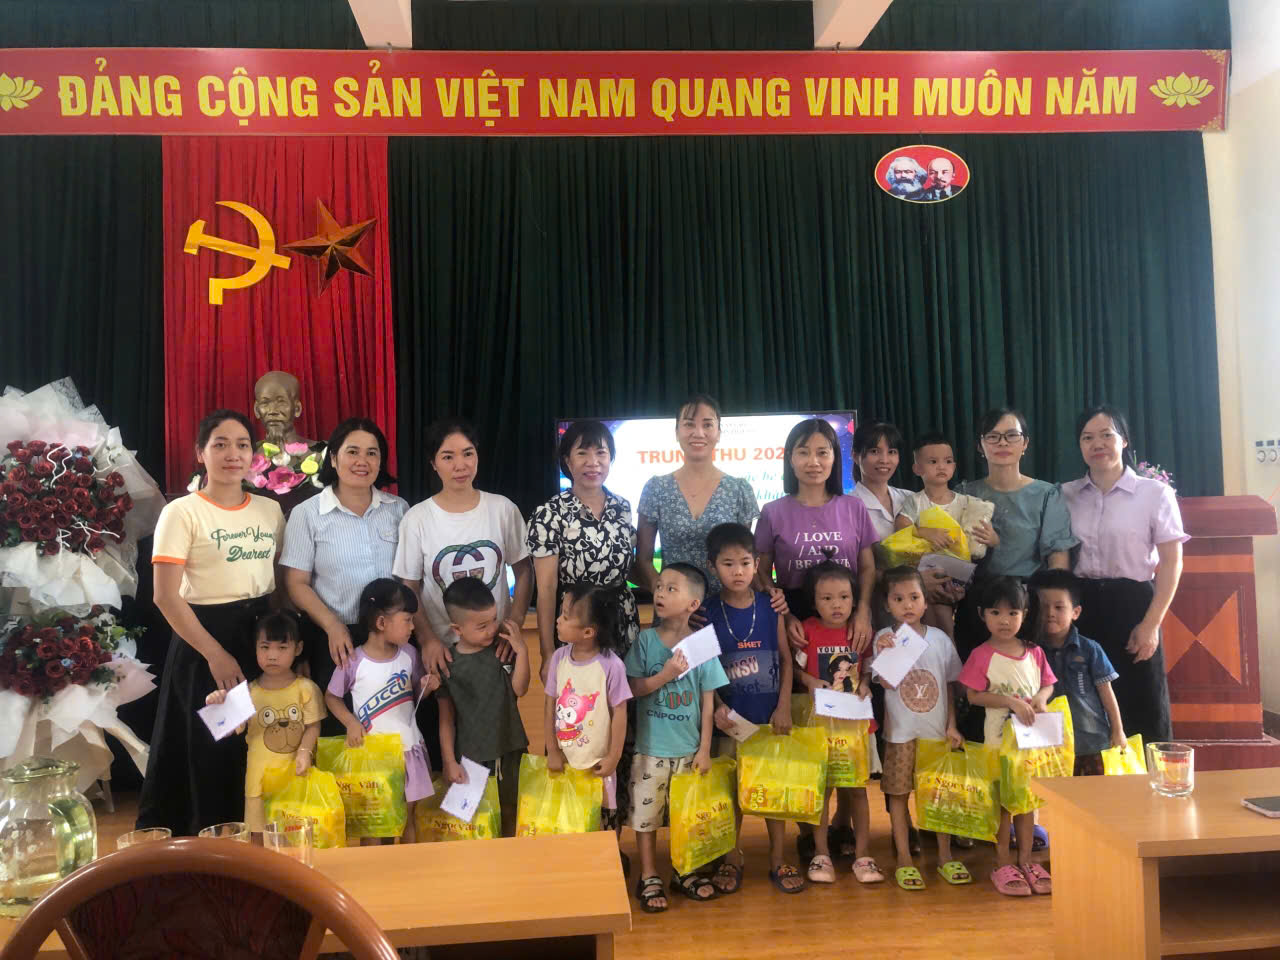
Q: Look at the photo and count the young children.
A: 11